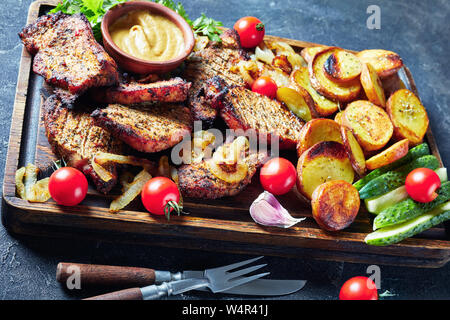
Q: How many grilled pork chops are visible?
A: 7